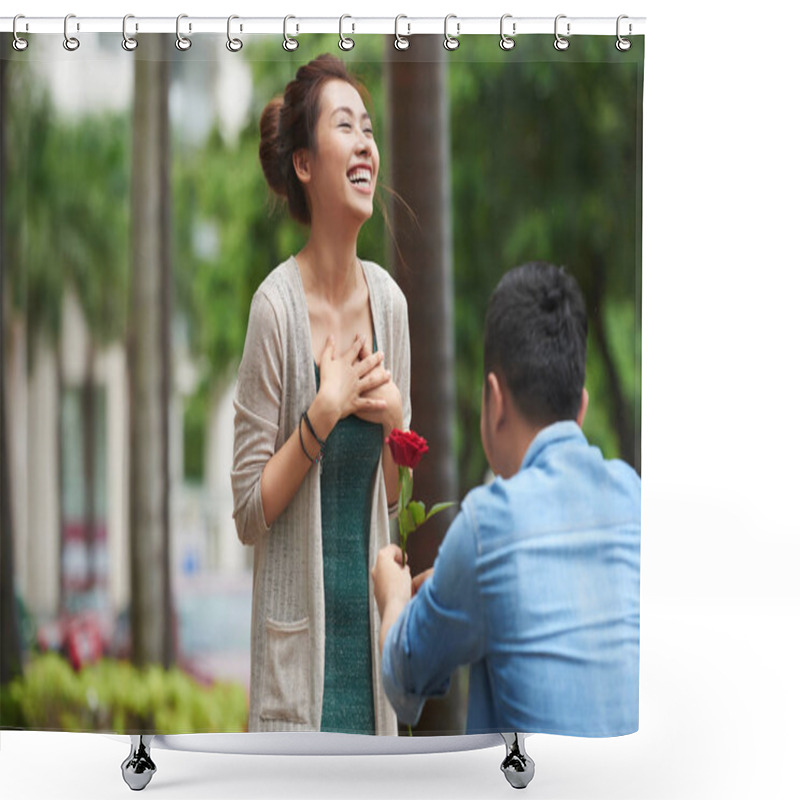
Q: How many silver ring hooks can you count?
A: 12